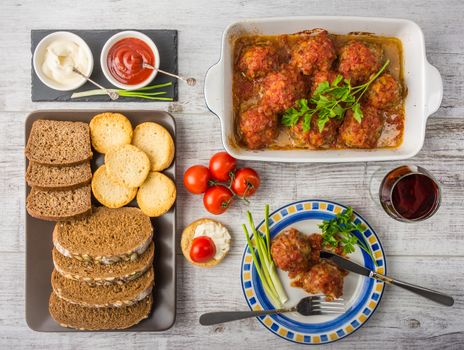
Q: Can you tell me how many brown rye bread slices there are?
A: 7